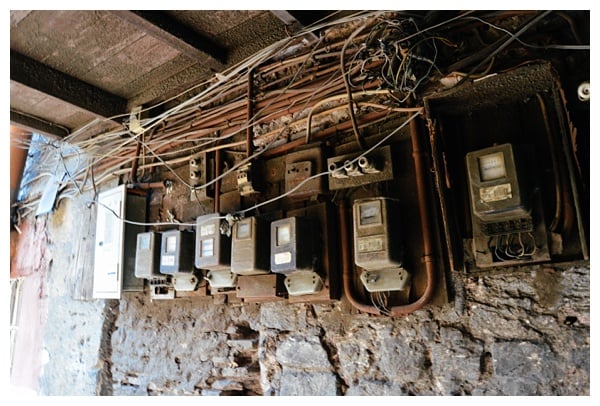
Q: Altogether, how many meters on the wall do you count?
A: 7